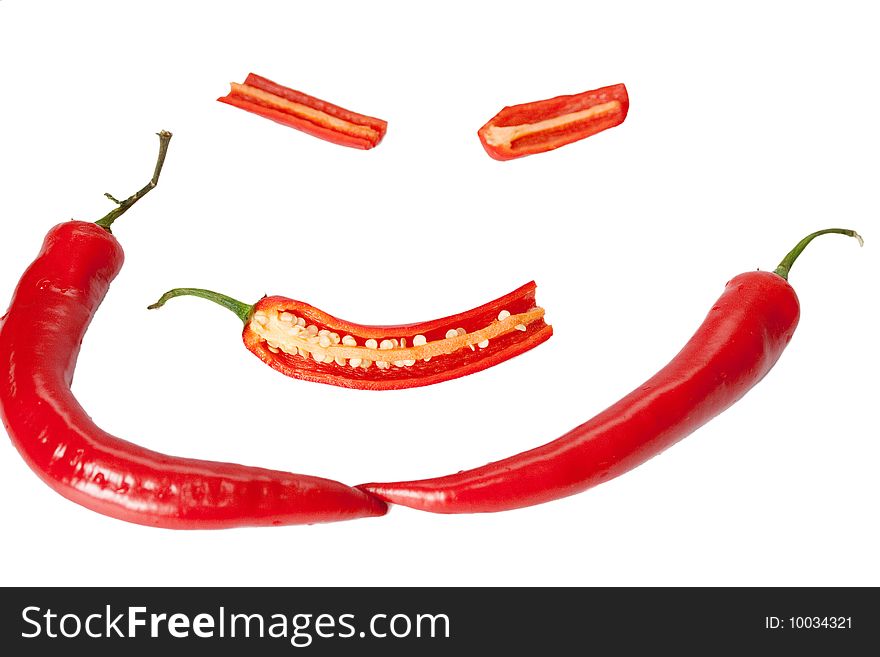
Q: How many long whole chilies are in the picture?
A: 2